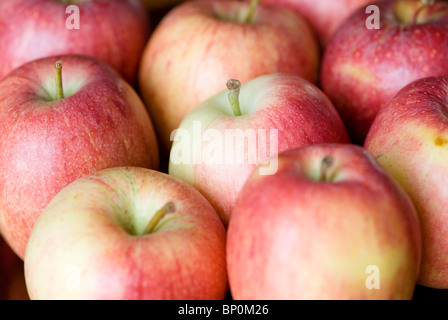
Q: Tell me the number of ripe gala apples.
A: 9